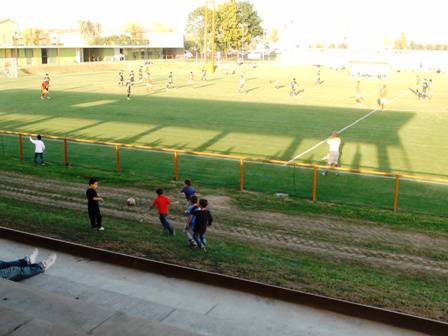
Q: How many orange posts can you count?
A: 7